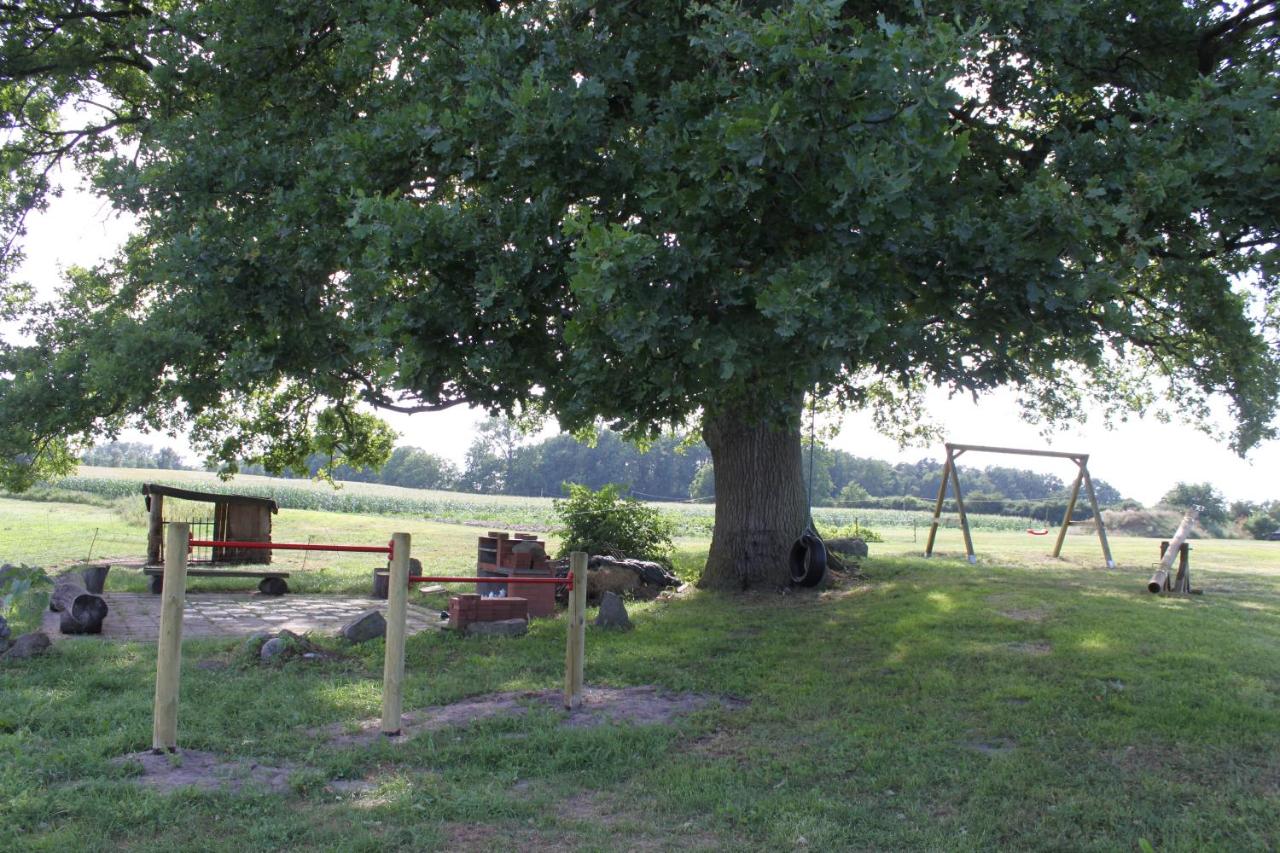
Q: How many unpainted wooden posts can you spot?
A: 3